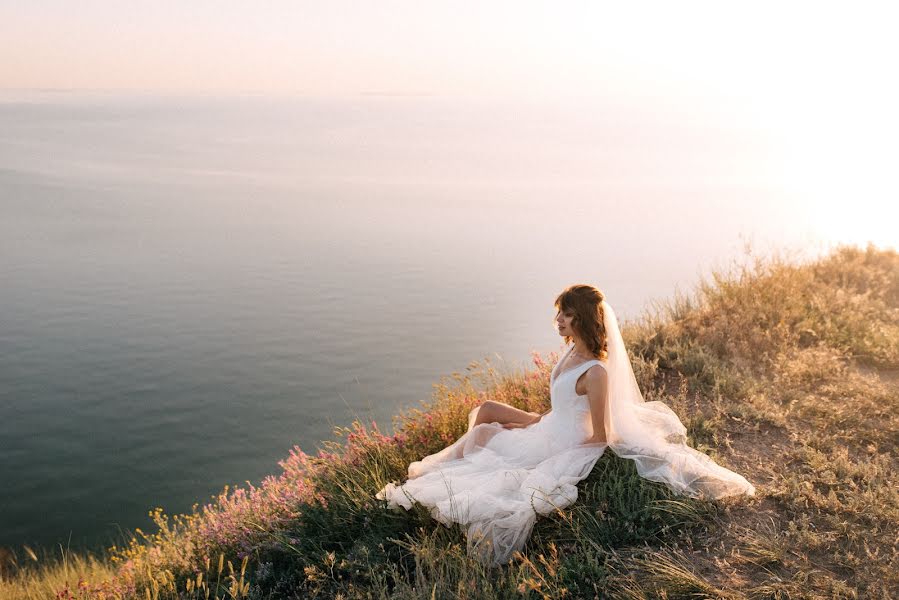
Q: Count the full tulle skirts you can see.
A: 1